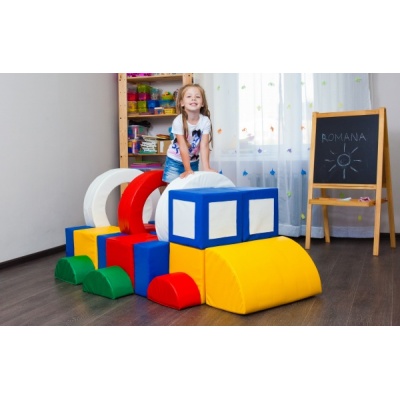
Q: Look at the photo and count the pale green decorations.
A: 14